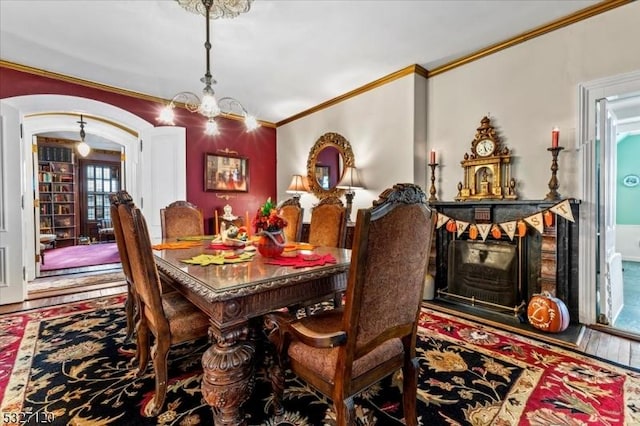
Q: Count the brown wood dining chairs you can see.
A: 6